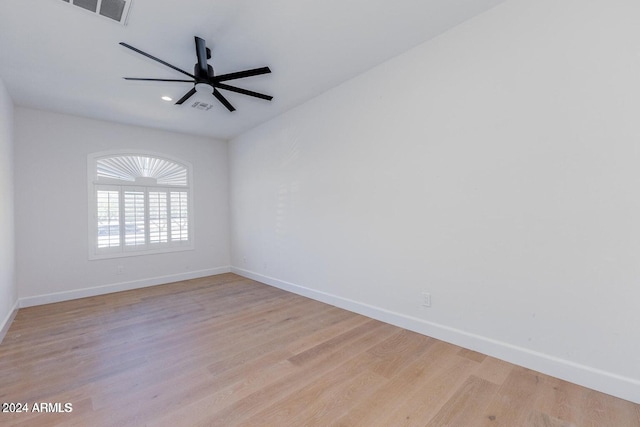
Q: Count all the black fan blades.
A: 7